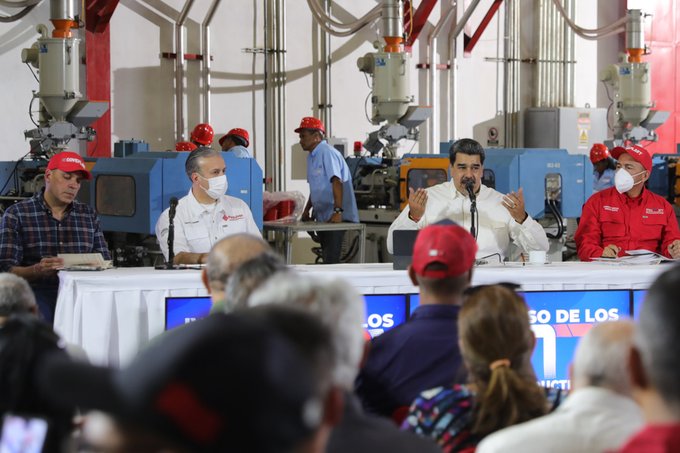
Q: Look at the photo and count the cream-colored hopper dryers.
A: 3